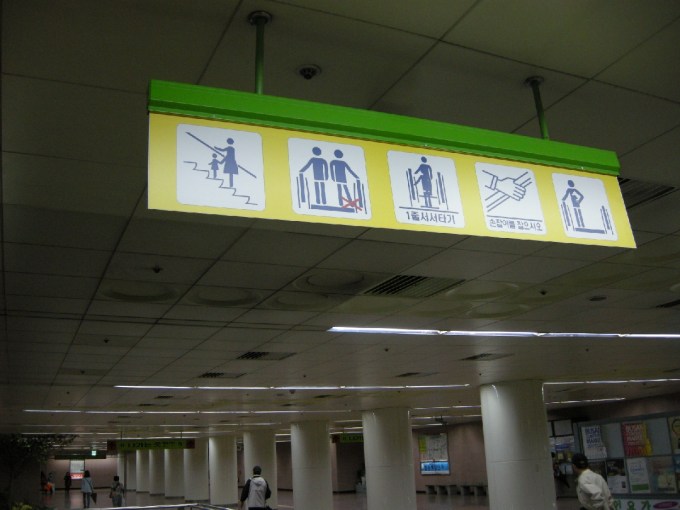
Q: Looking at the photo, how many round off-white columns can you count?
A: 11